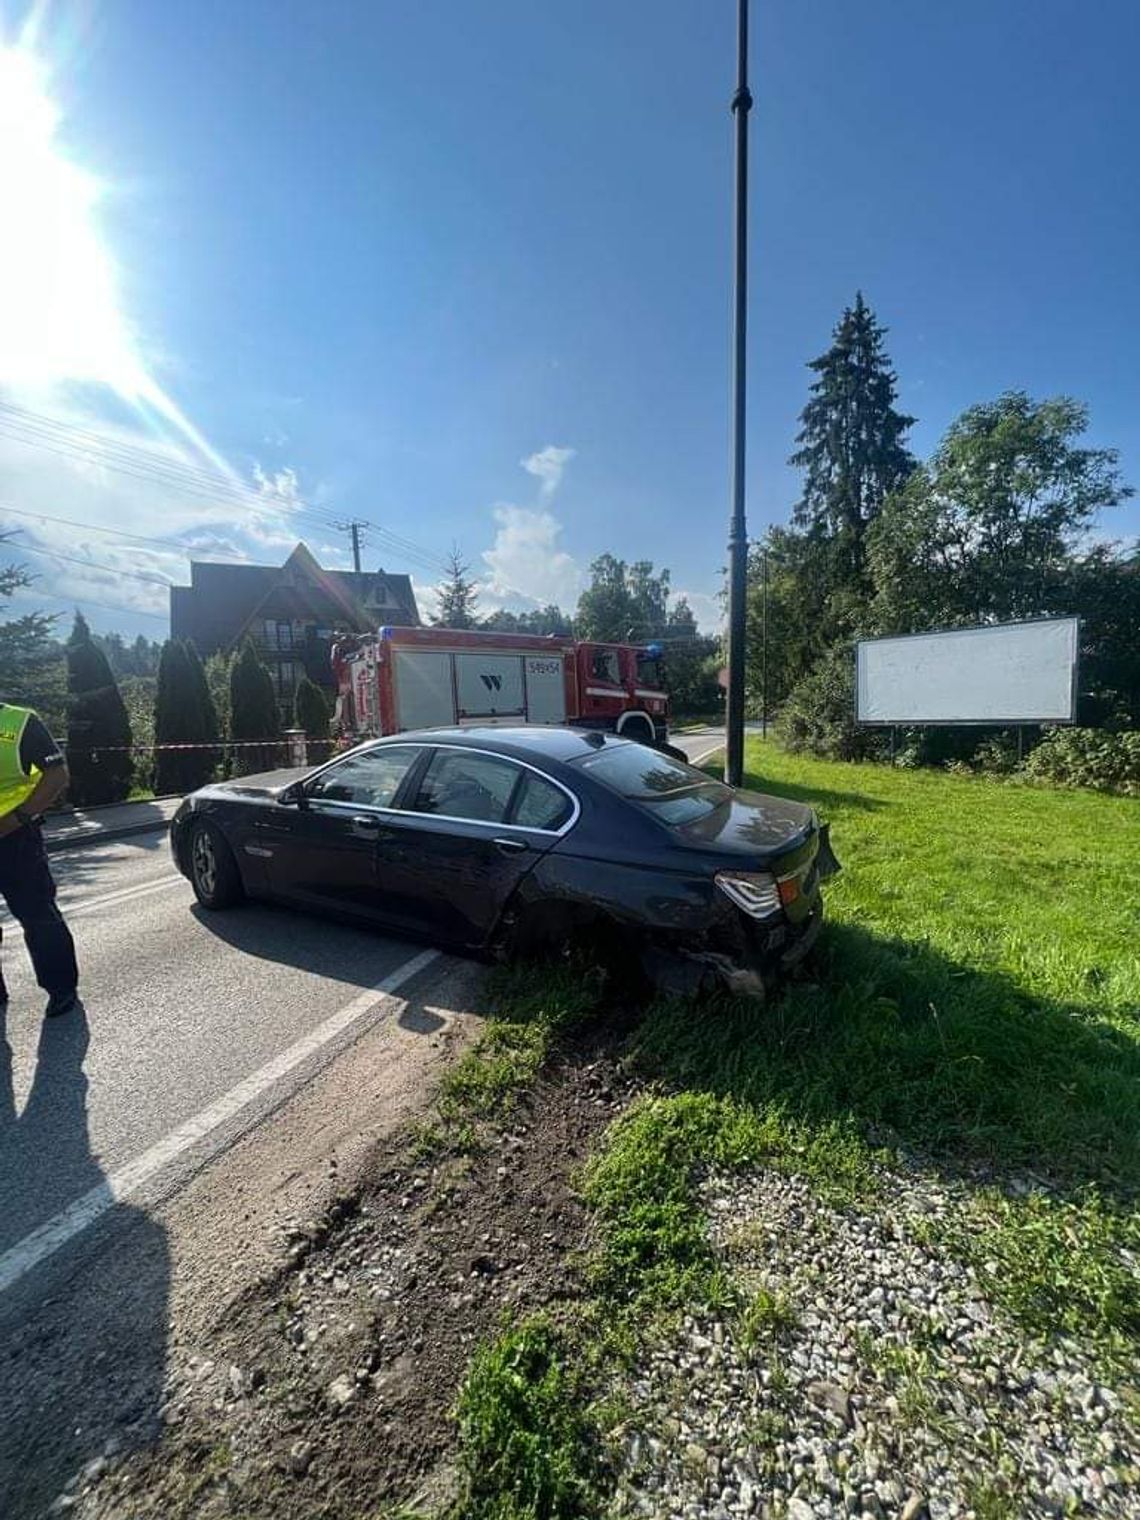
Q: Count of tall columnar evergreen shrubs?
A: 4